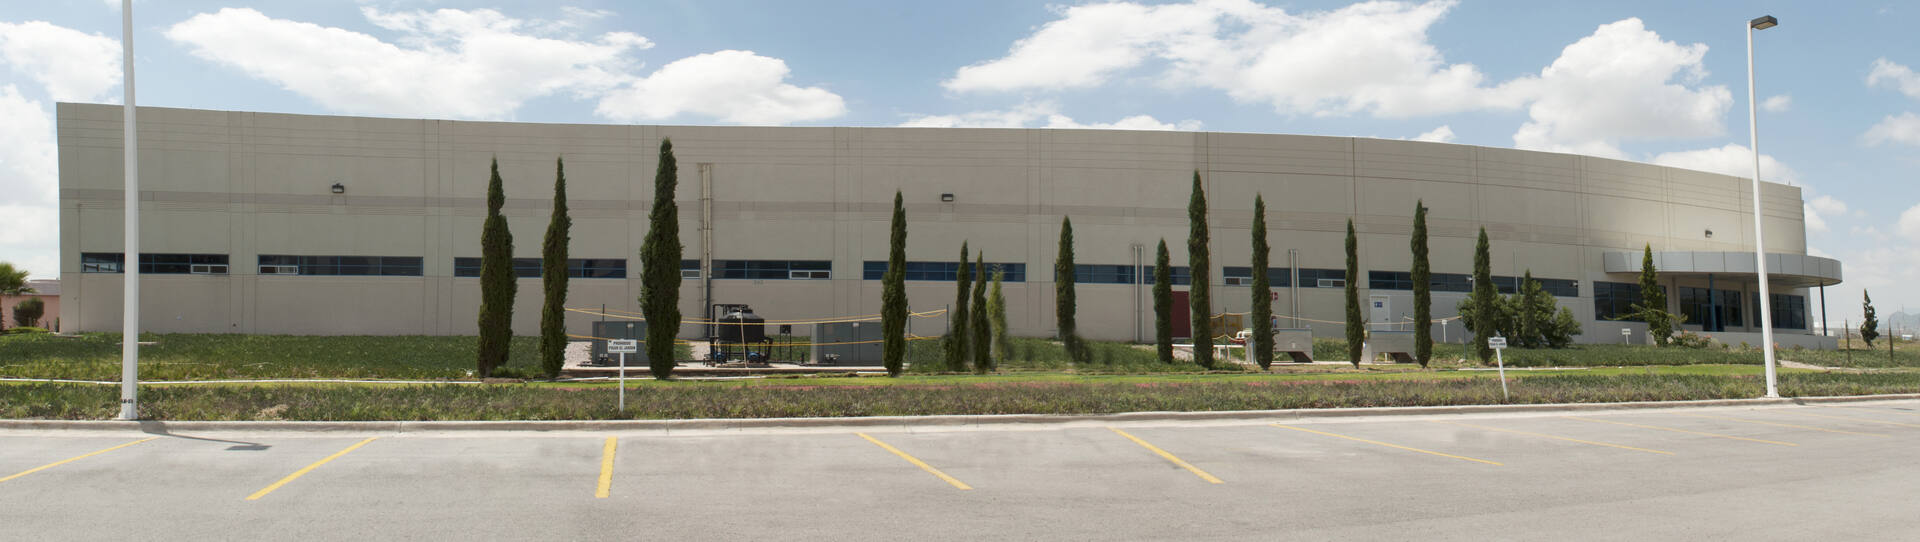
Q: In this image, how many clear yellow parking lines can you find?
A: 6